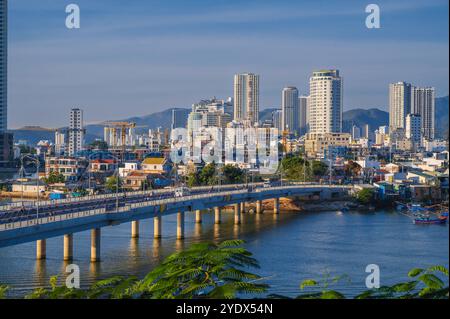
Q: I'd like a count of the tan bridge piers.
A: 12